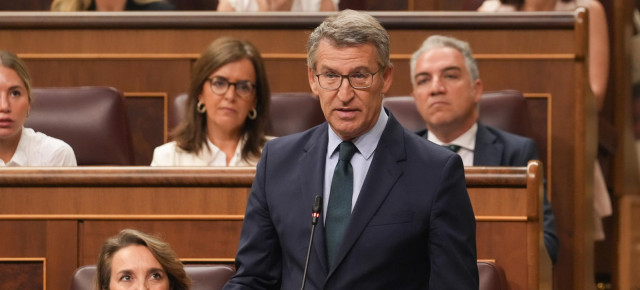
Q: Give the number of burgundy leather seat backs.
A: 5